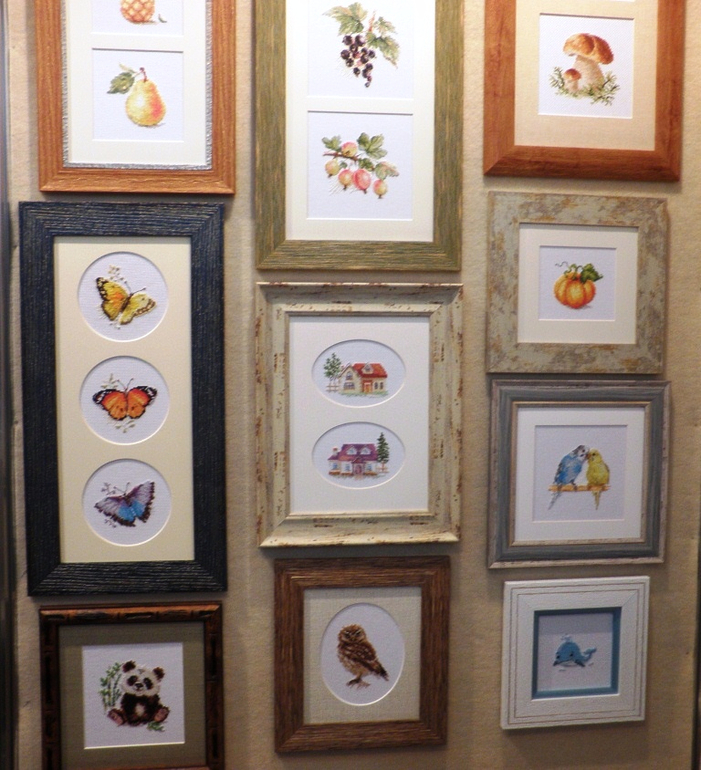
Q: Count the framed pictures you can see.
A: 10